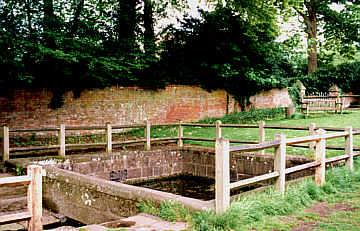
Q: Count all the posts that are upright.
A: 13